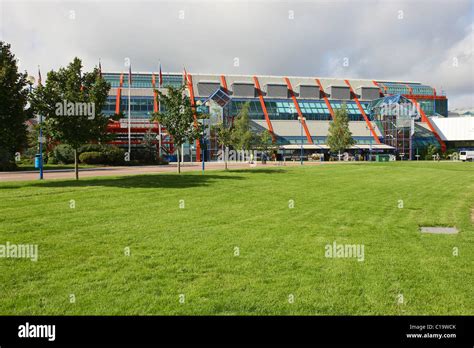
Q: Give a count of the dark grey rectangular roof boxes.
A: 6